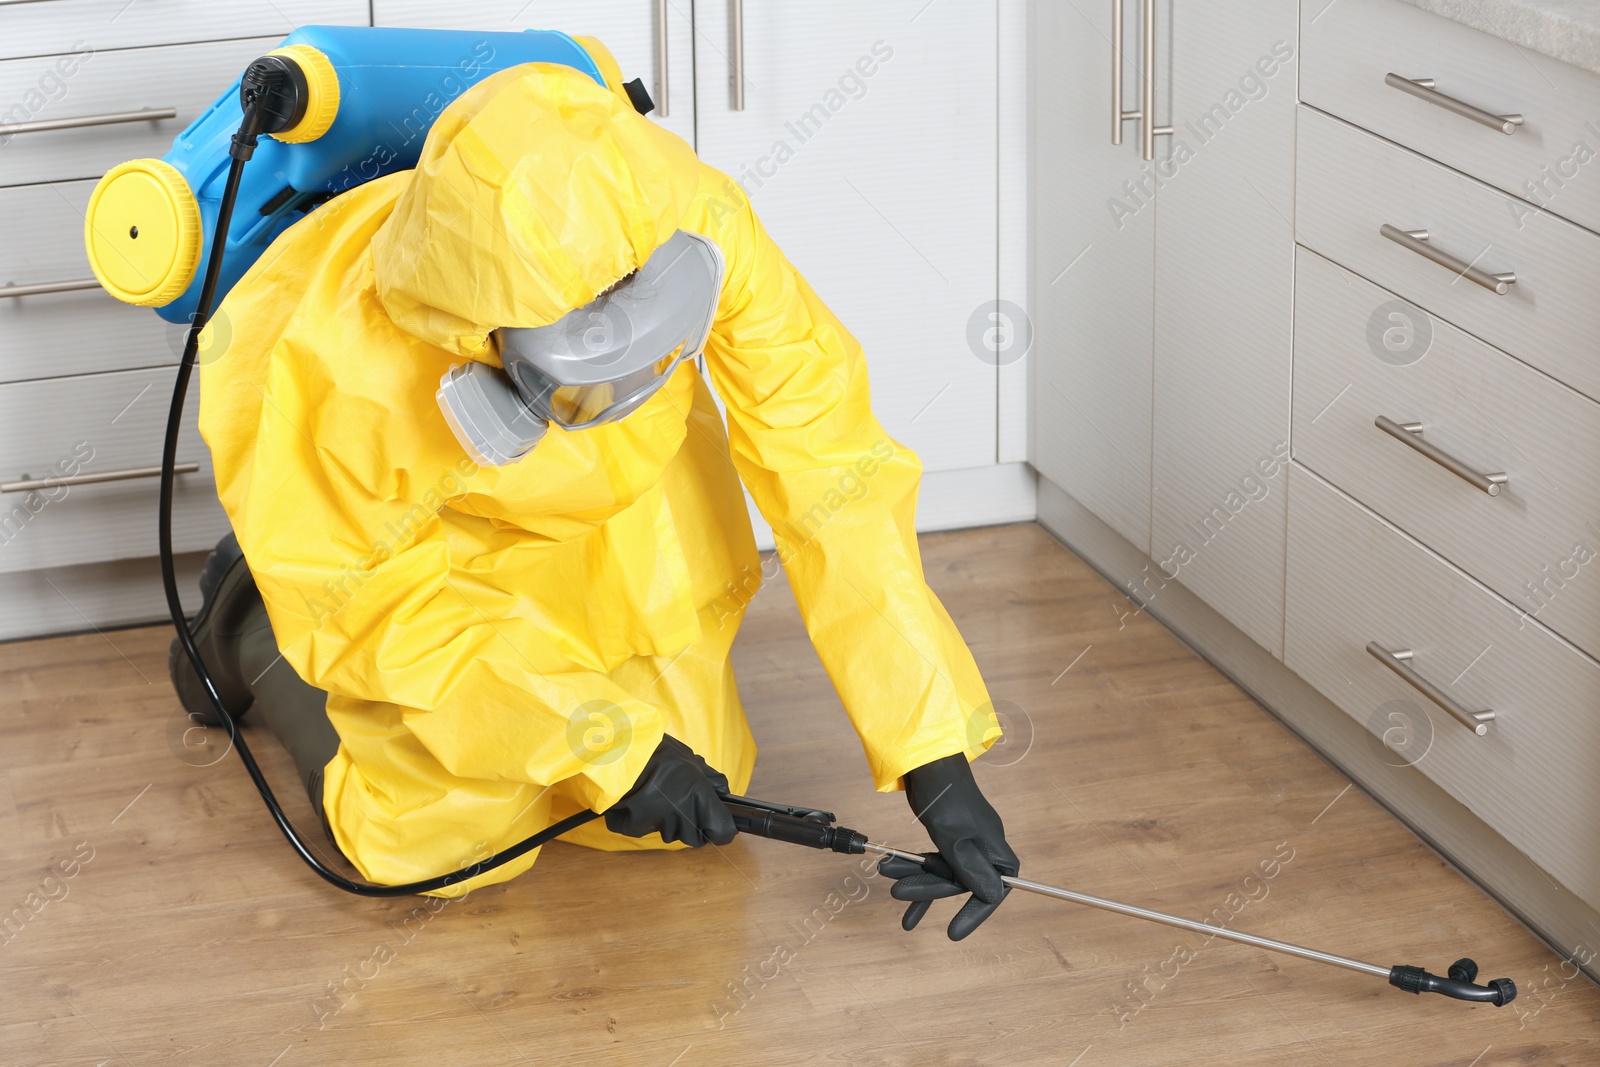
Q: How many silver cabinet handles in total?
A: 11